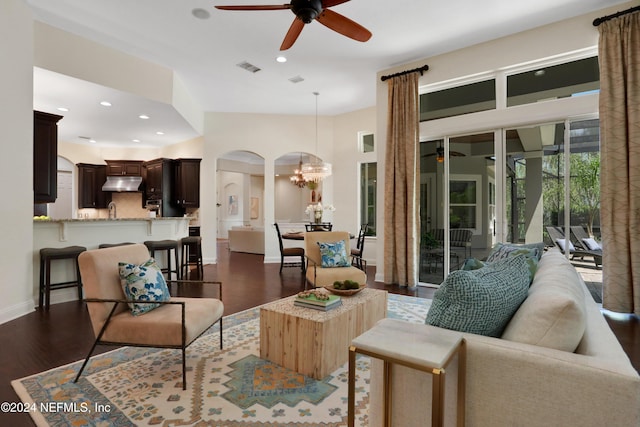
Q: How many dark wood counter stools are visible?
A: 4